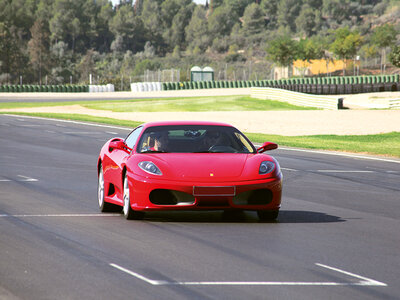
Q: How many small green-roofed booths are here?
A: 2